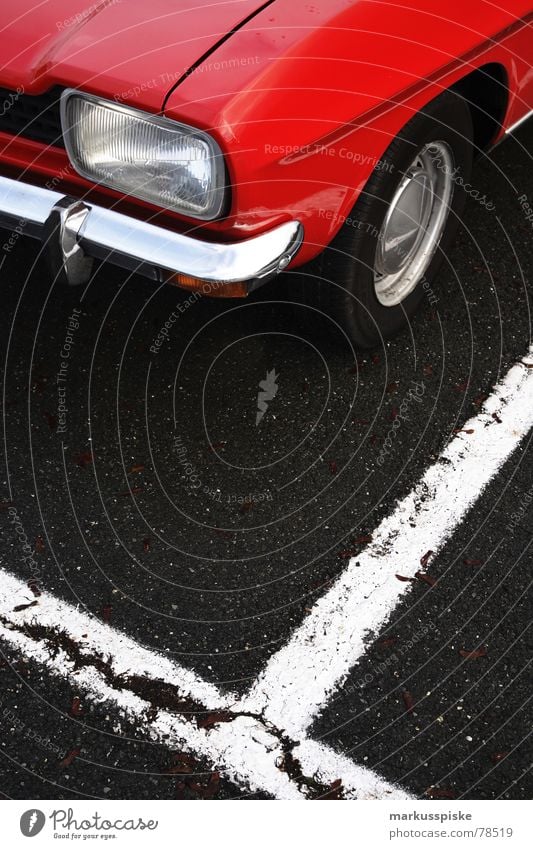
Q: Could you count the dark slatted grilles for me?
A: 1